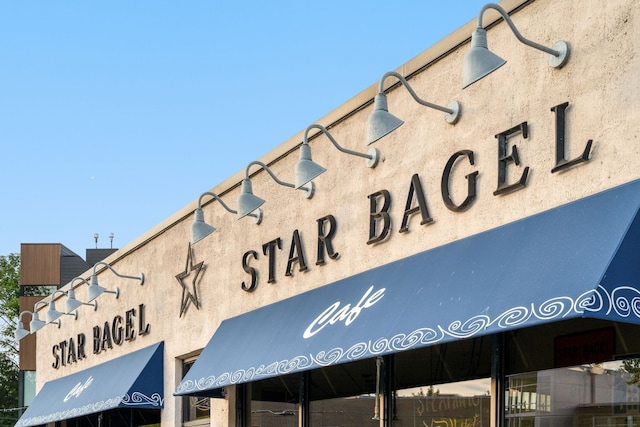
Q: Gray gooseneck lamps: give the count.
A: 10